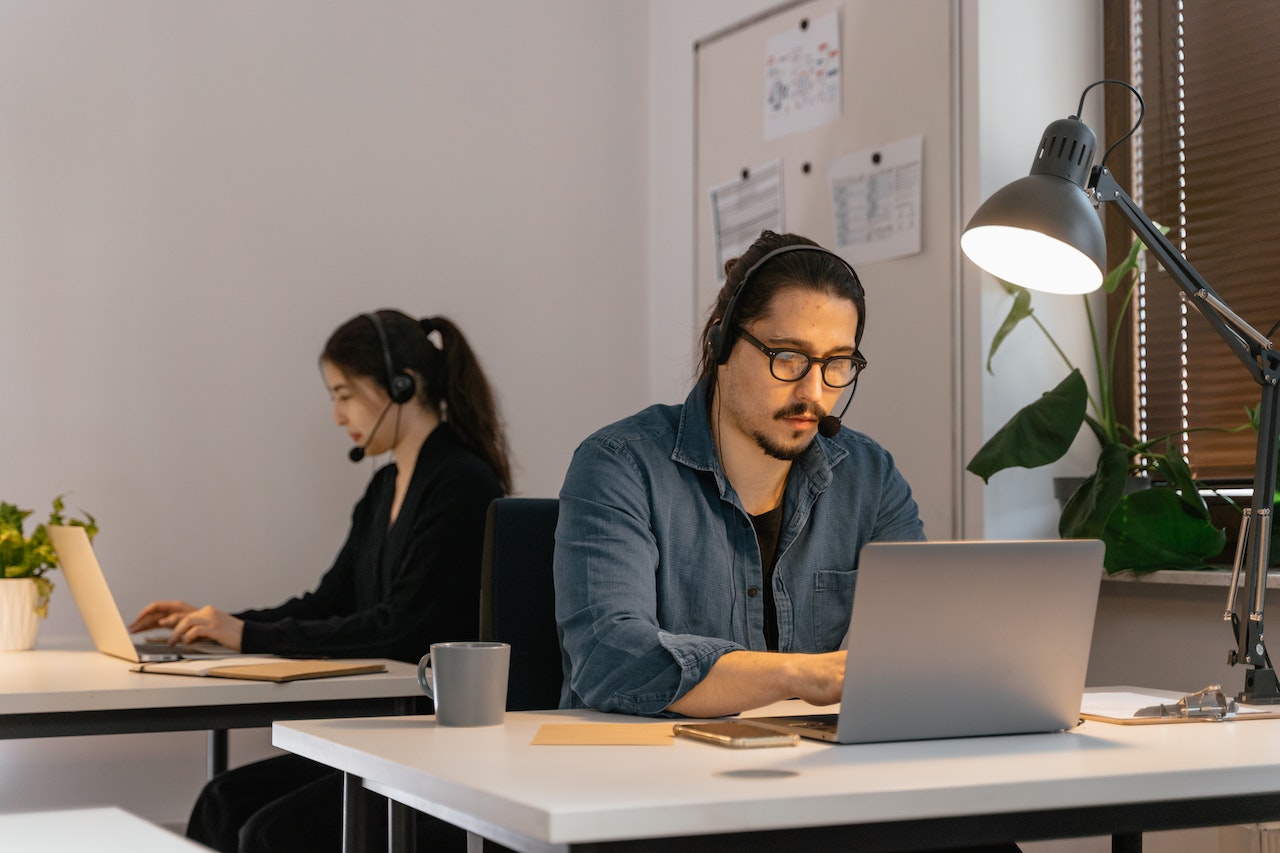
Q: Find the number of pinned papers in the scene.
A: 3